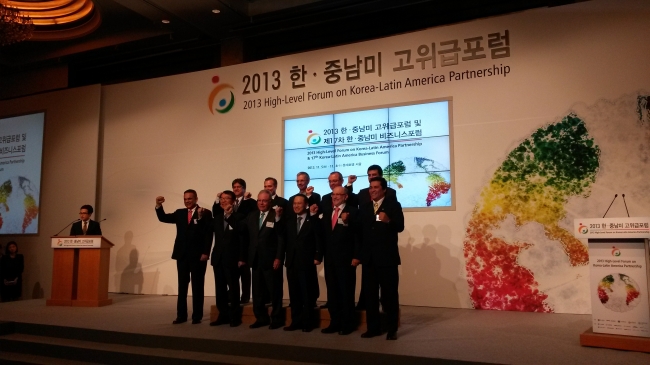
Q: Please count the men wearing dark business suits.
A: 12